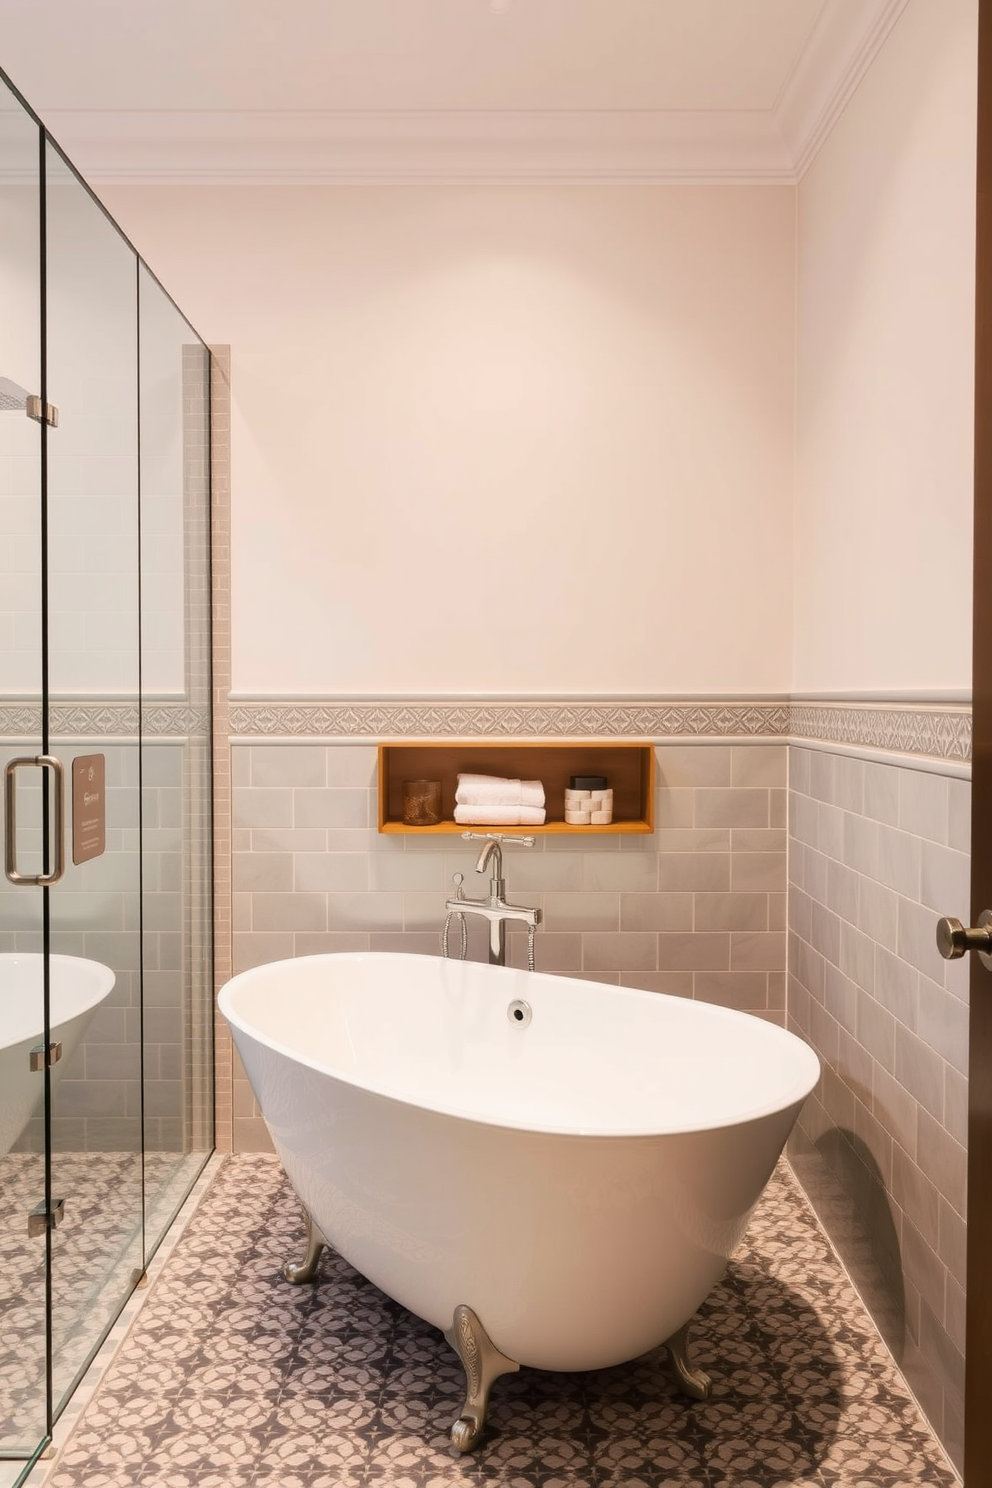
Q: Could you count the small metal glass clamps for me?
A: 3